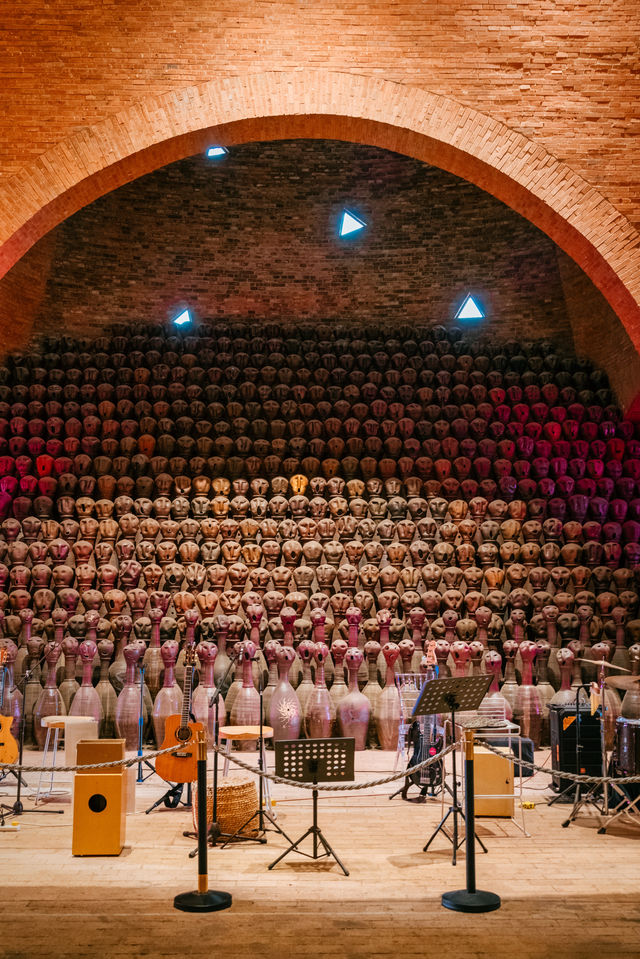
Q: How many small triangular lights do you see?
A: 4